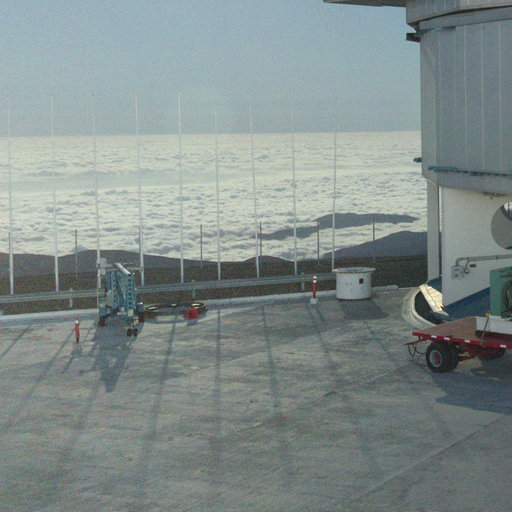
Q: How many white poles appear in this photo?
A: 9